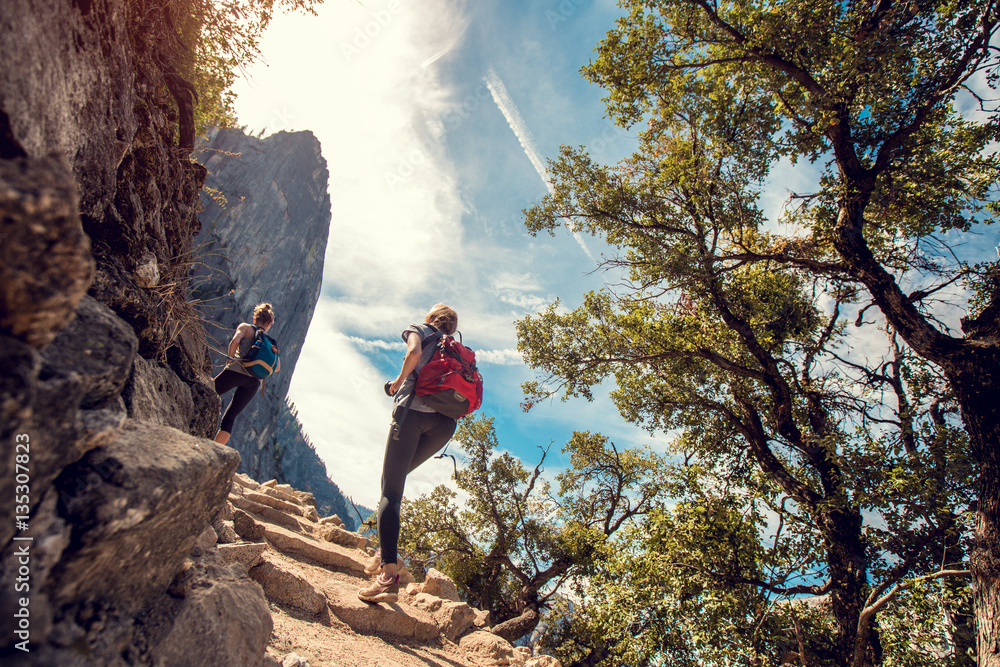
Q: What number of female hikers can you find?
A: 2